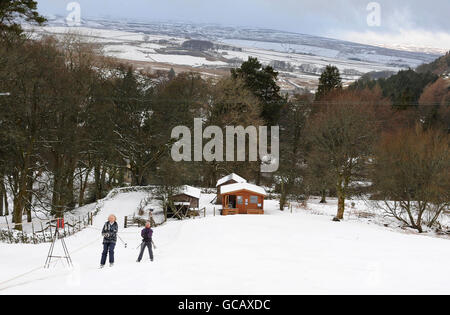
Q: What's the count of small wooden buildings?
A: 3